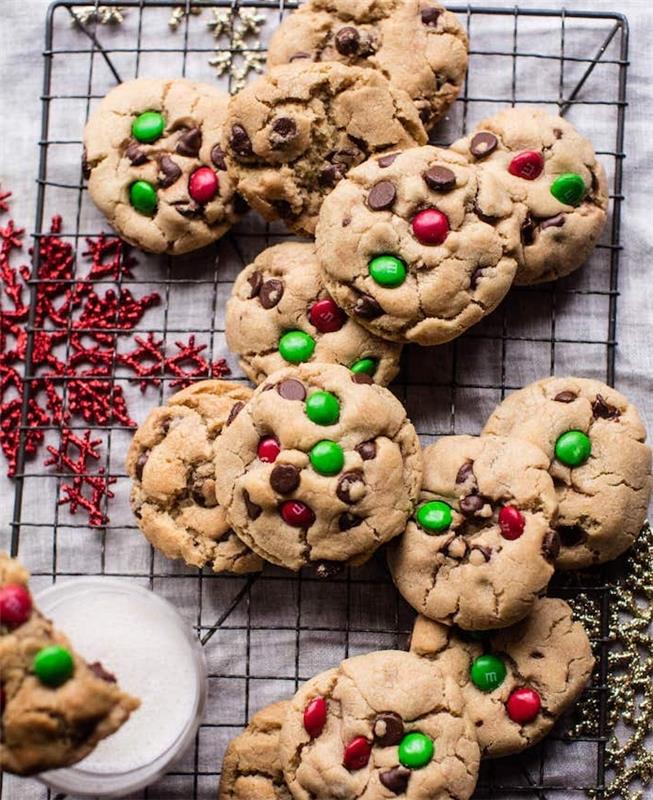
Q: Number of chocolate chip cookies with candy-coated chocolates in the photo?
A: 10